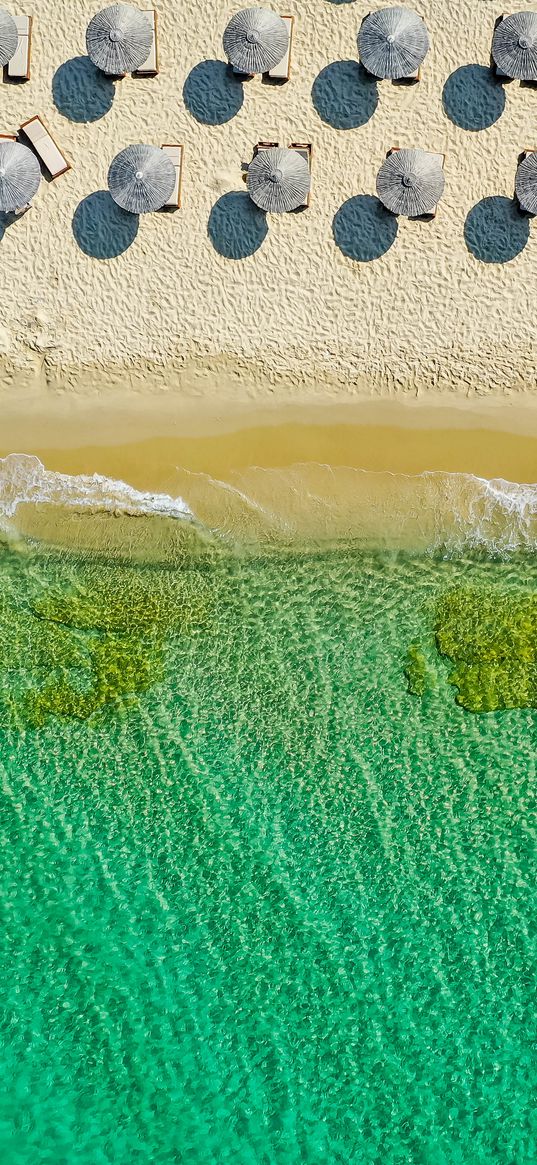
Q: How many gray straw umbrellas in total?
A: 10